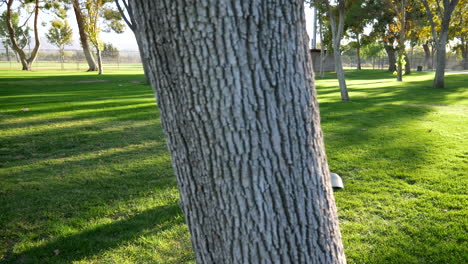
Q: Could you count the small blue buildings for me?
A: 0